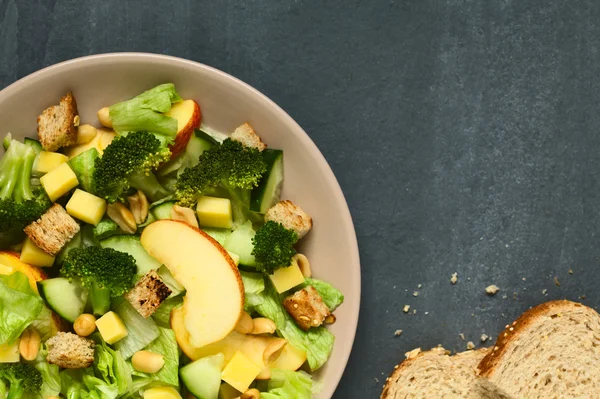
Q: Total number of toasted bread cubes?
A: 7